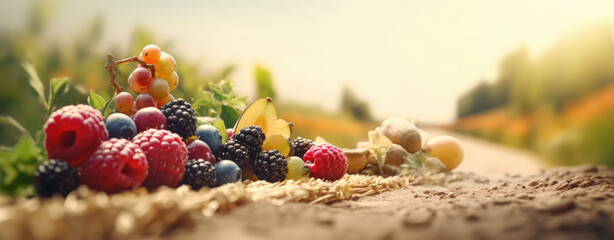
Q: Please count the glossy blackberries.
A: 7